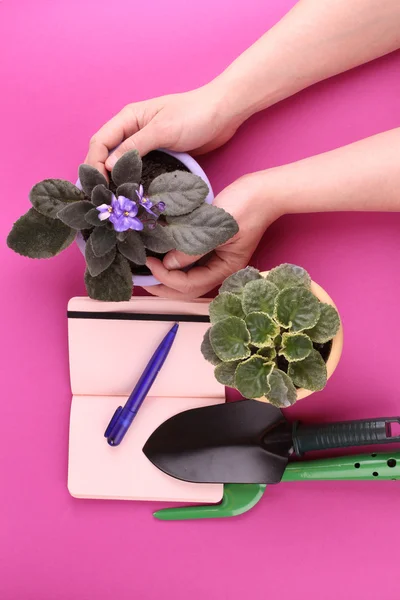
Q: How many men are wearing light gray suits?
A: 0